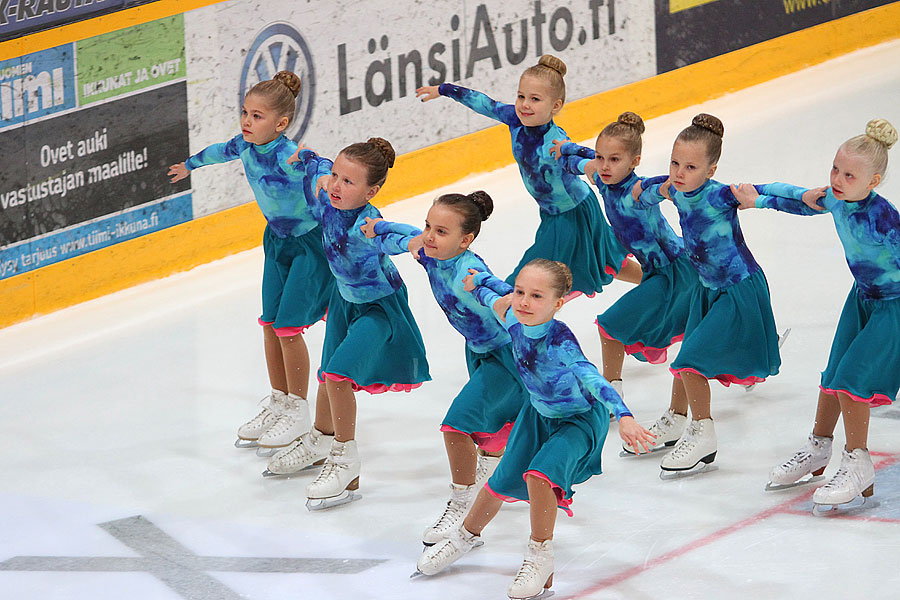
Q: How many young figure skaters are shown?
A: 8